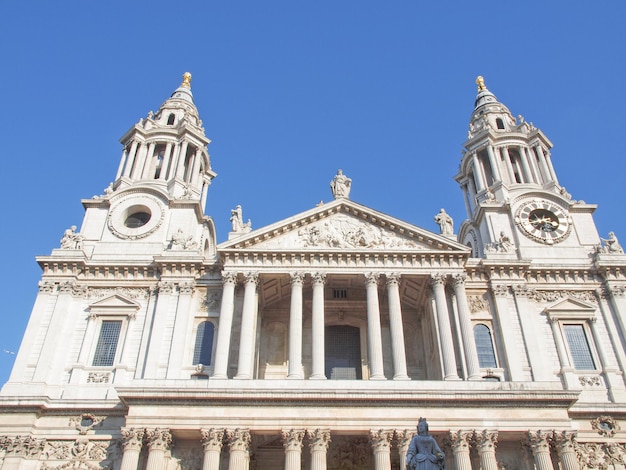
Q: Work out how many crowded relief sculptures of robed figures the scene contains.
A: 1